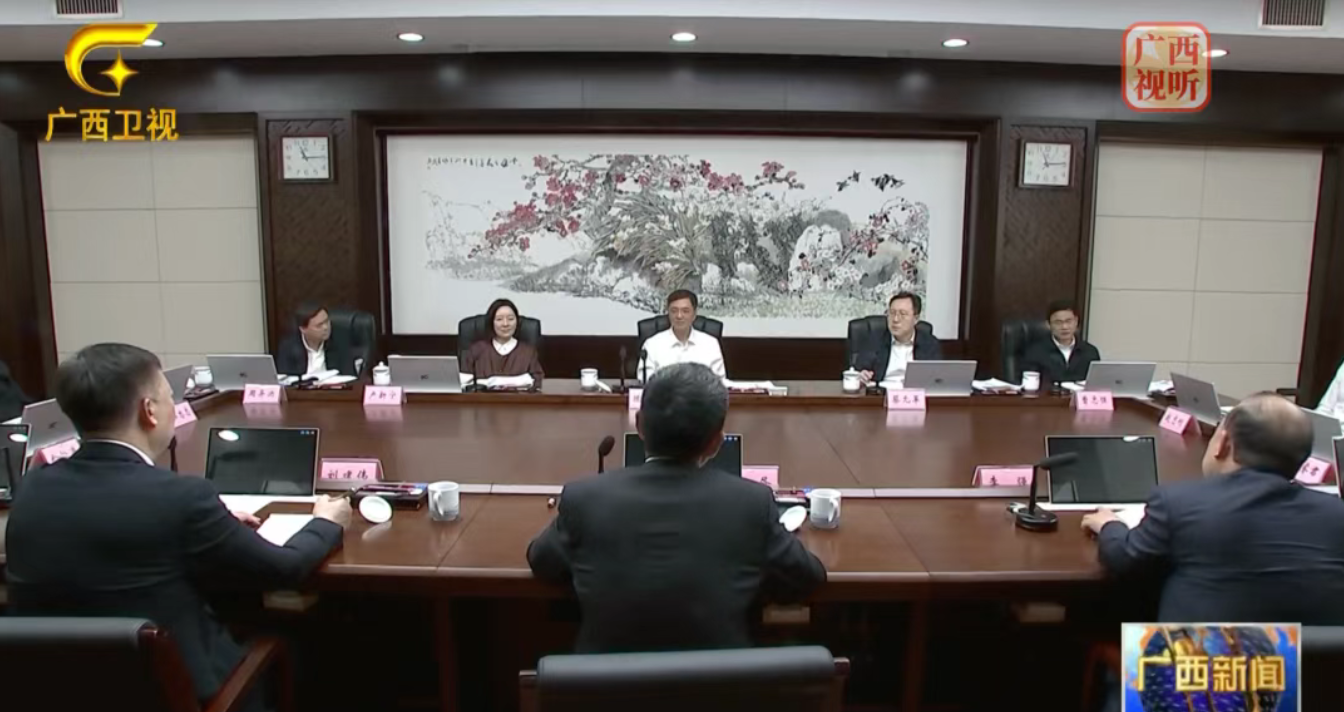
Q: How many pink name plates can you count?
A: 12